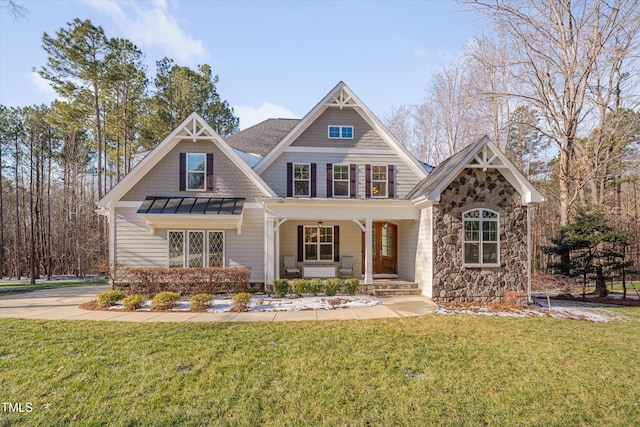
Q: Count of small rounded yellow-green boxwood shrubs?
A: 5